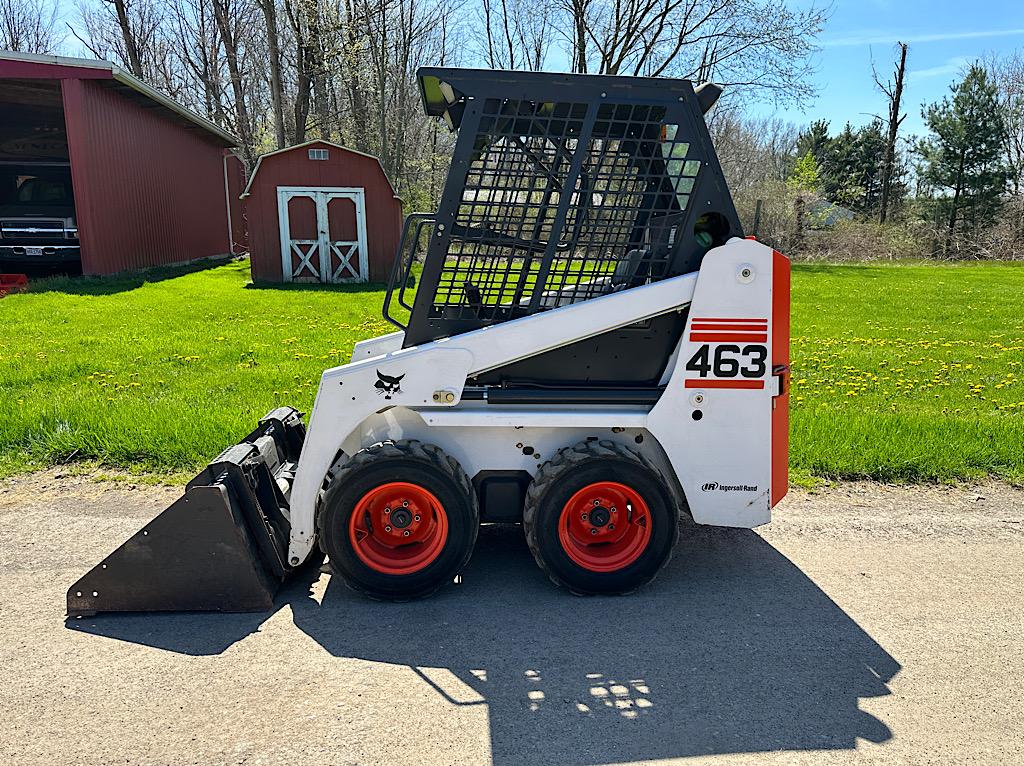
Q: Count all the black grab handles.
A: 2